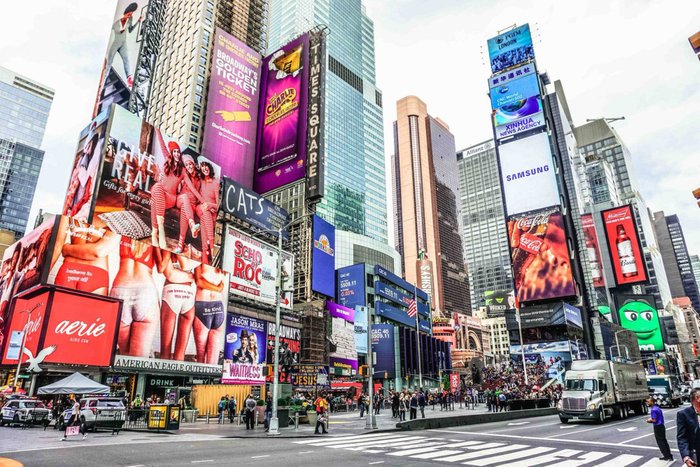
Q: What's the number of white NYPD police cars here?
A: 2